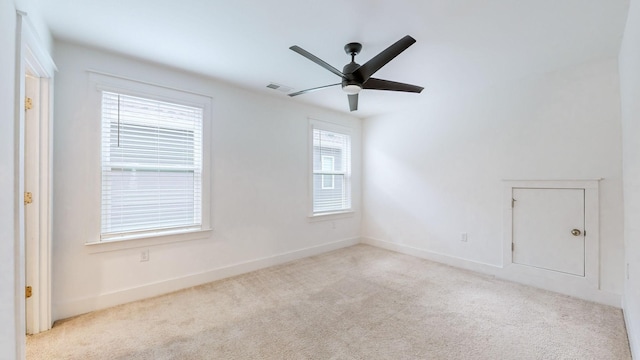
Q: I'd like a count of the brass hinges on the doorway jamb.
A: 3